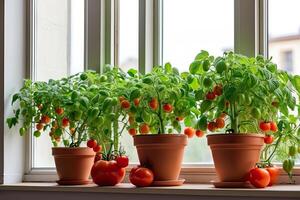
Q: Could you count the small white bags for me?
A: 0